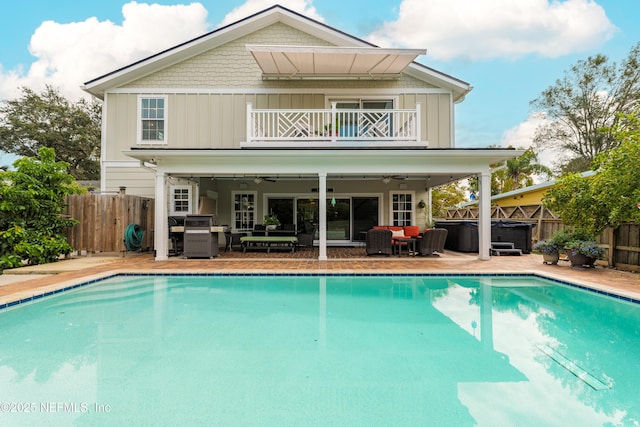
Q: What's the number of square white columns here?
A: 3